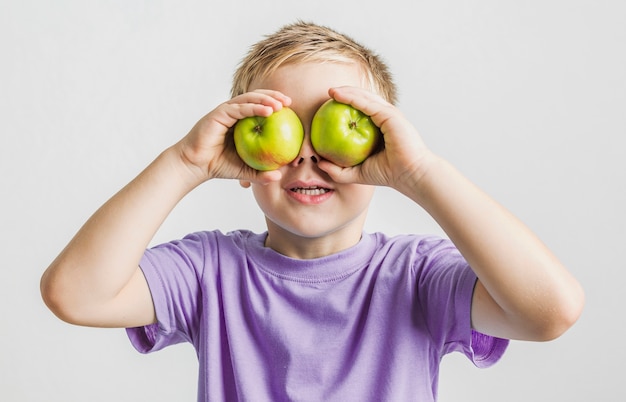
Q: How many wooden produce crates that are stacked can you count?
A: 0